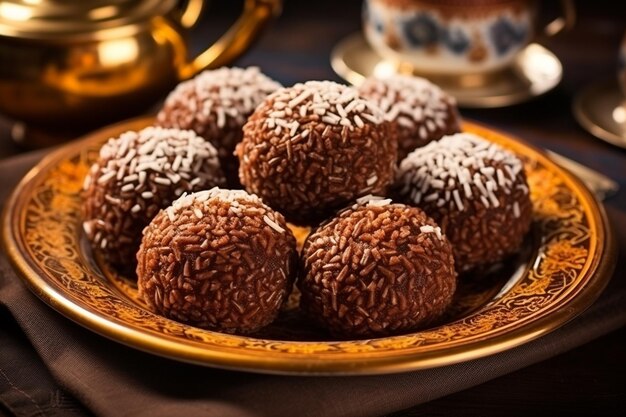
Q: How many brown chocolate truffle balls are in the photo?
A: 7